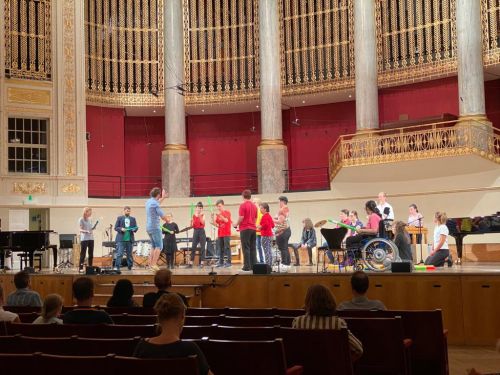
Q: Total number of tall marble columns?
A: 4